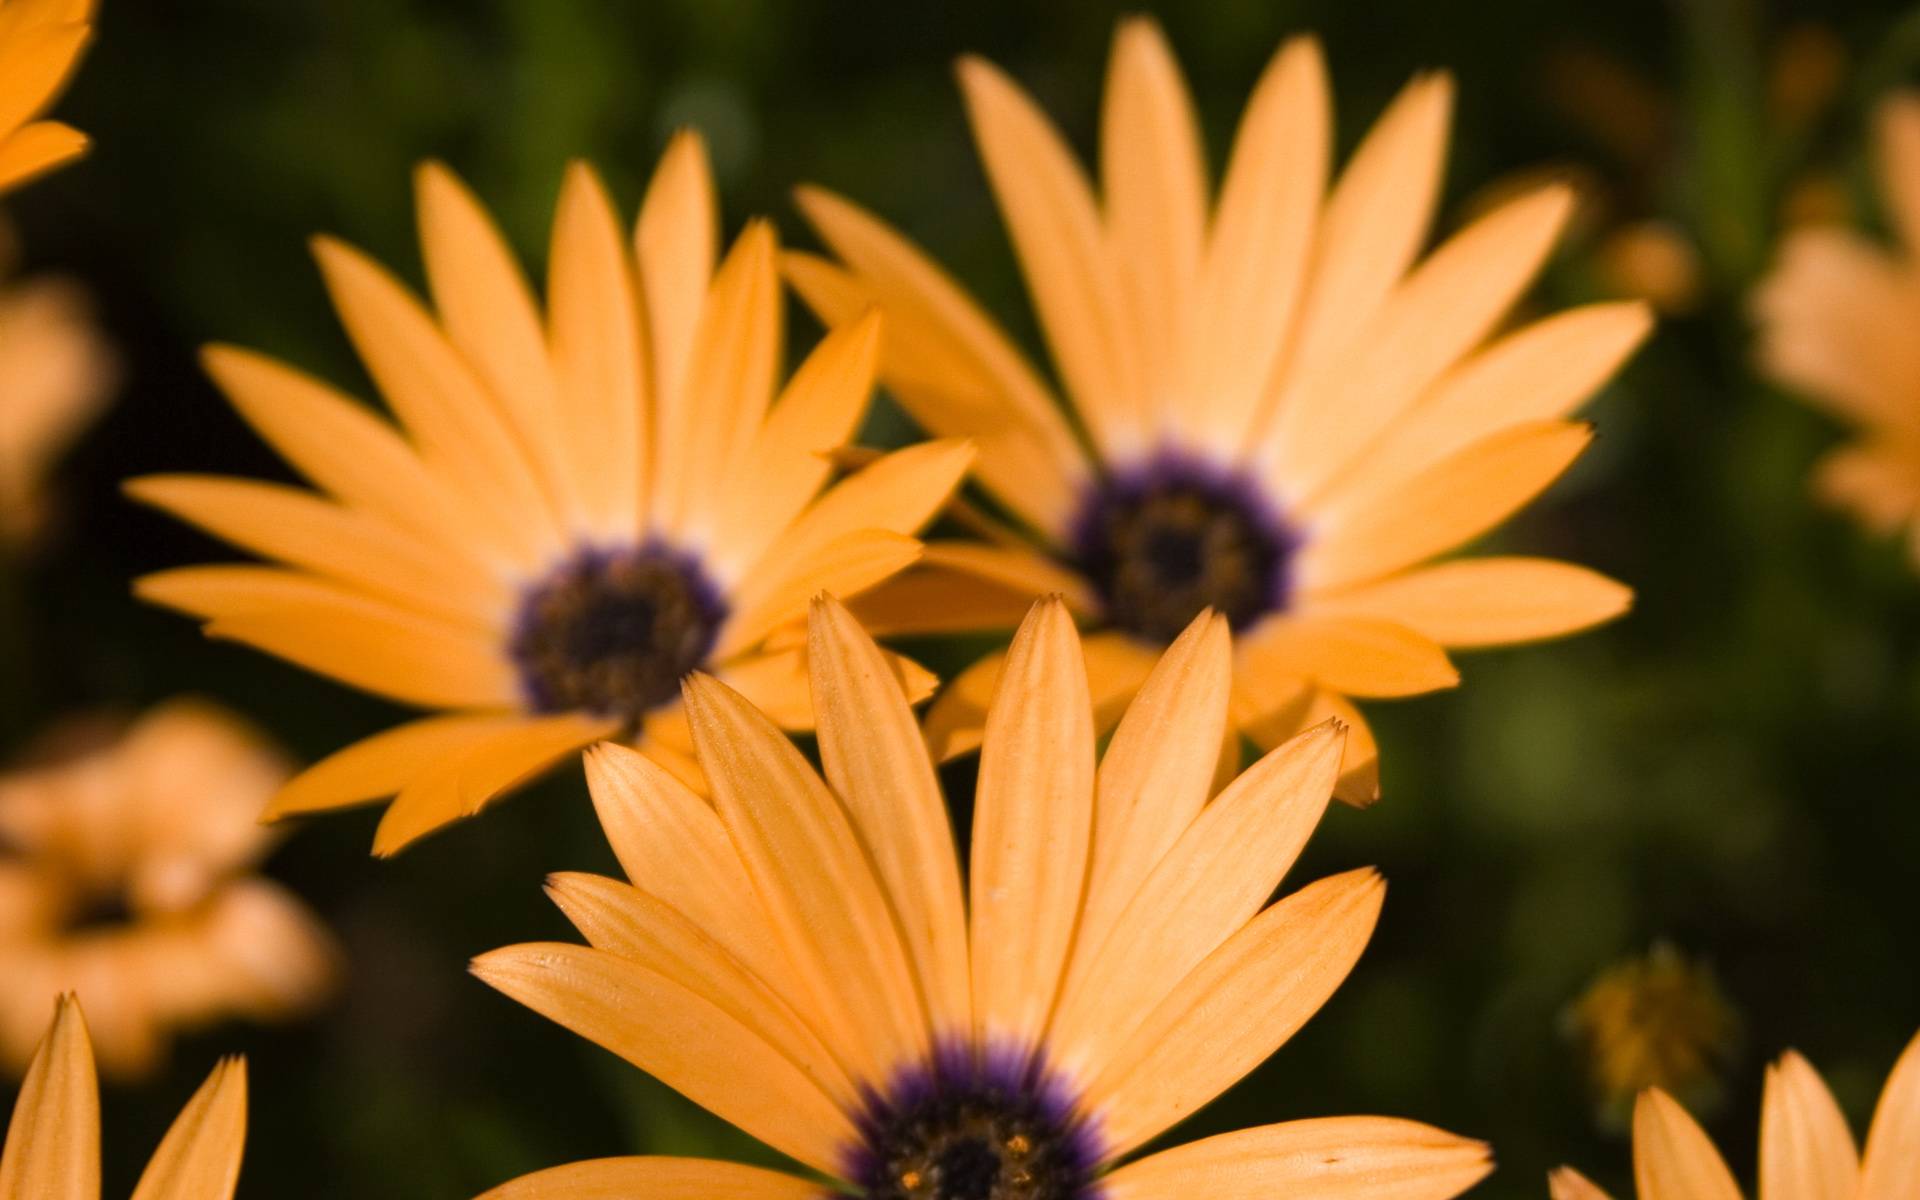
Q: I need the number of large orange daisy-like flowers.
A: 3